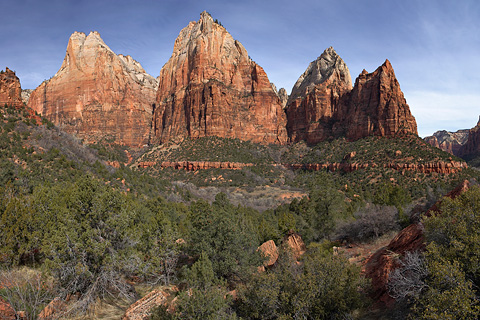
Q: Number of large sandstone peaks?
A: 4